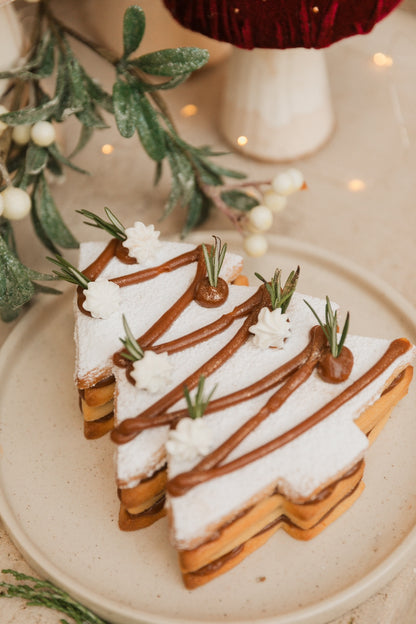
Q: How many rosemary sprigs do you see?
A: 7